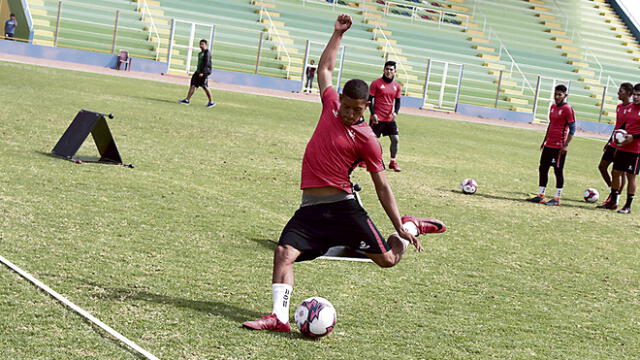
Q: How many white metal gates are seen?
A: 4